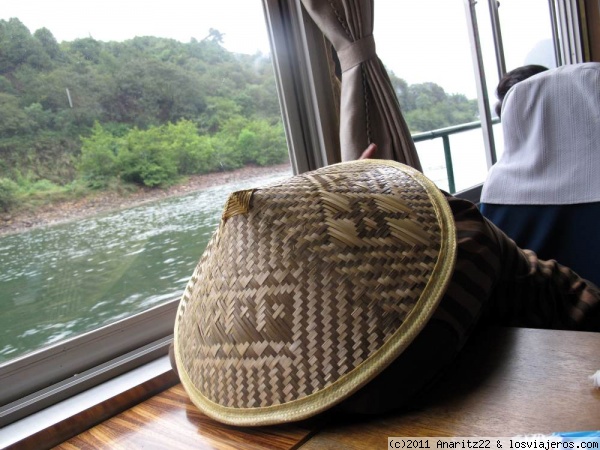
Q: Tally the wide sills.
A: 1